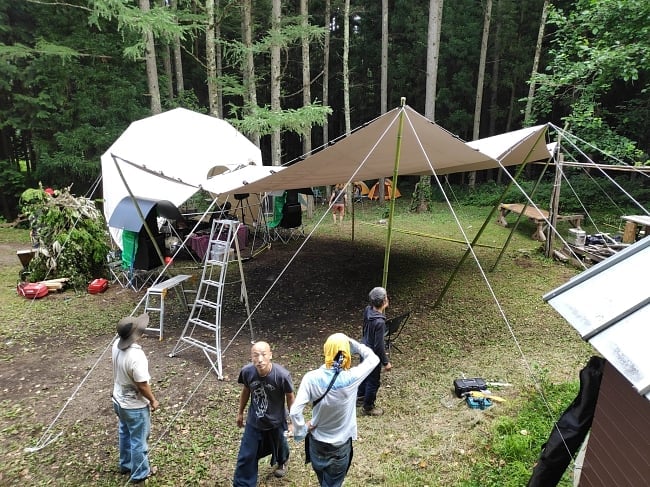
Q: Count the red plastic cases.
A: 2